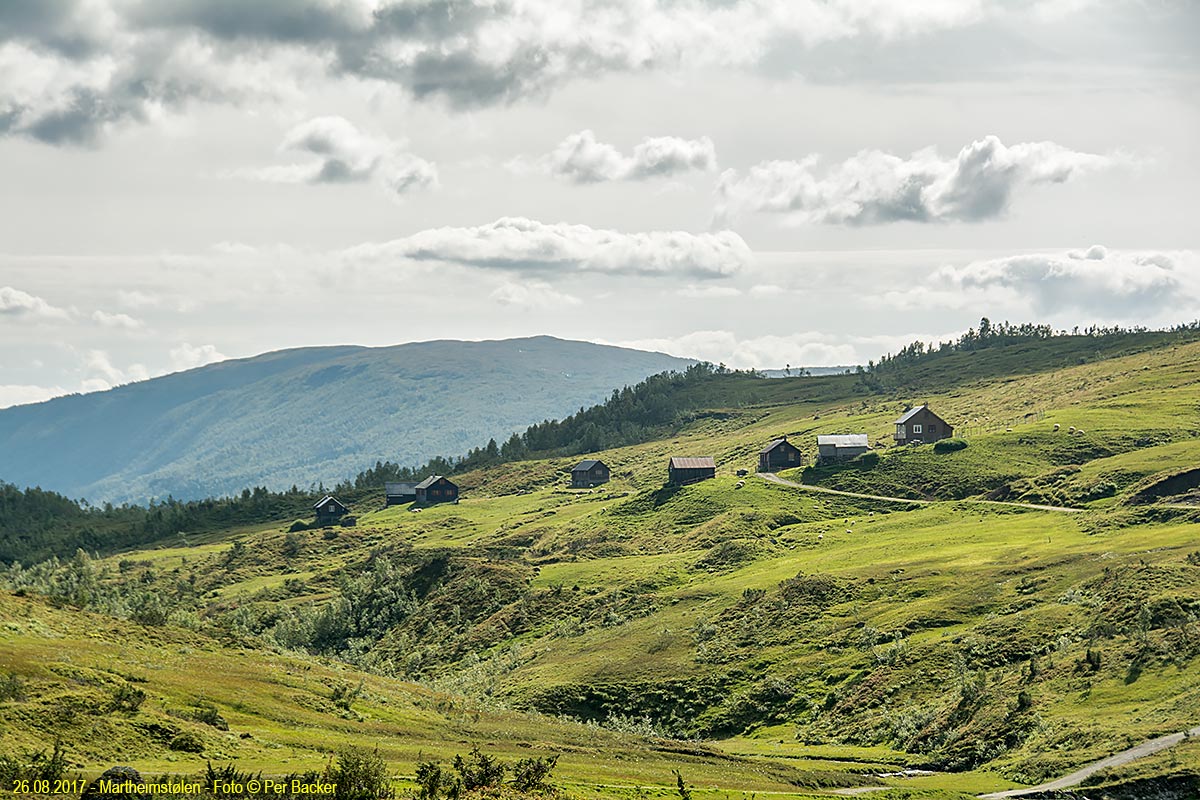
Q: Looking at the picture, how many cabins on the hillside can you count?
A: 8